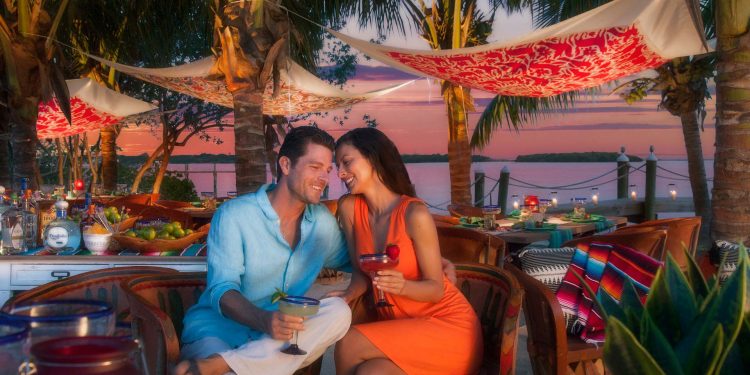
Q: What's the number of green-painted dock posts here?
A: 4